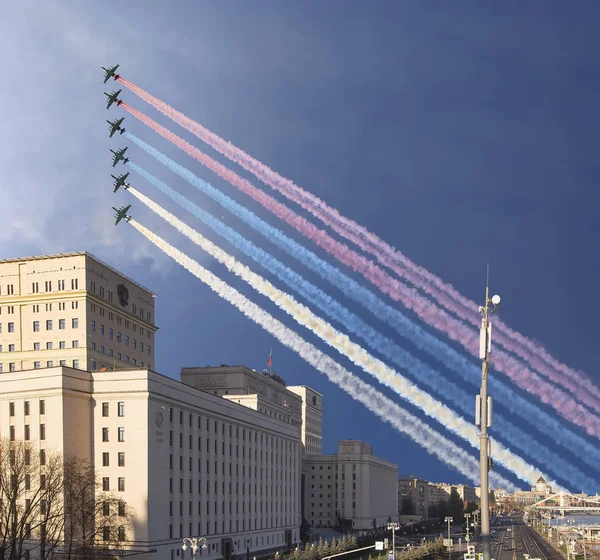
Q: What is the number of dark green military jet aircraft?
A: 6